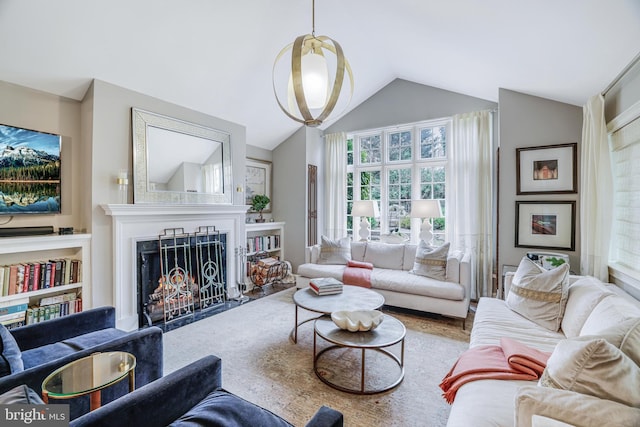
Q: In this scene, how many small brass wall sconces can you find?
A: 2